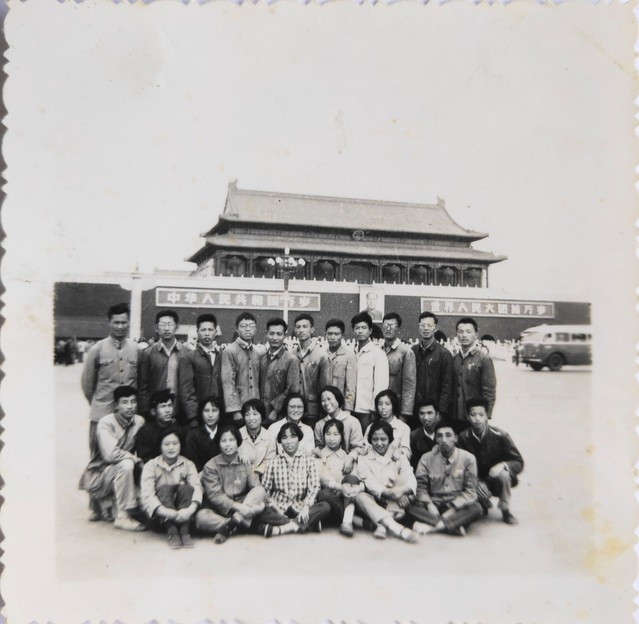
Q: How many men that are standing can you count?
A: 11